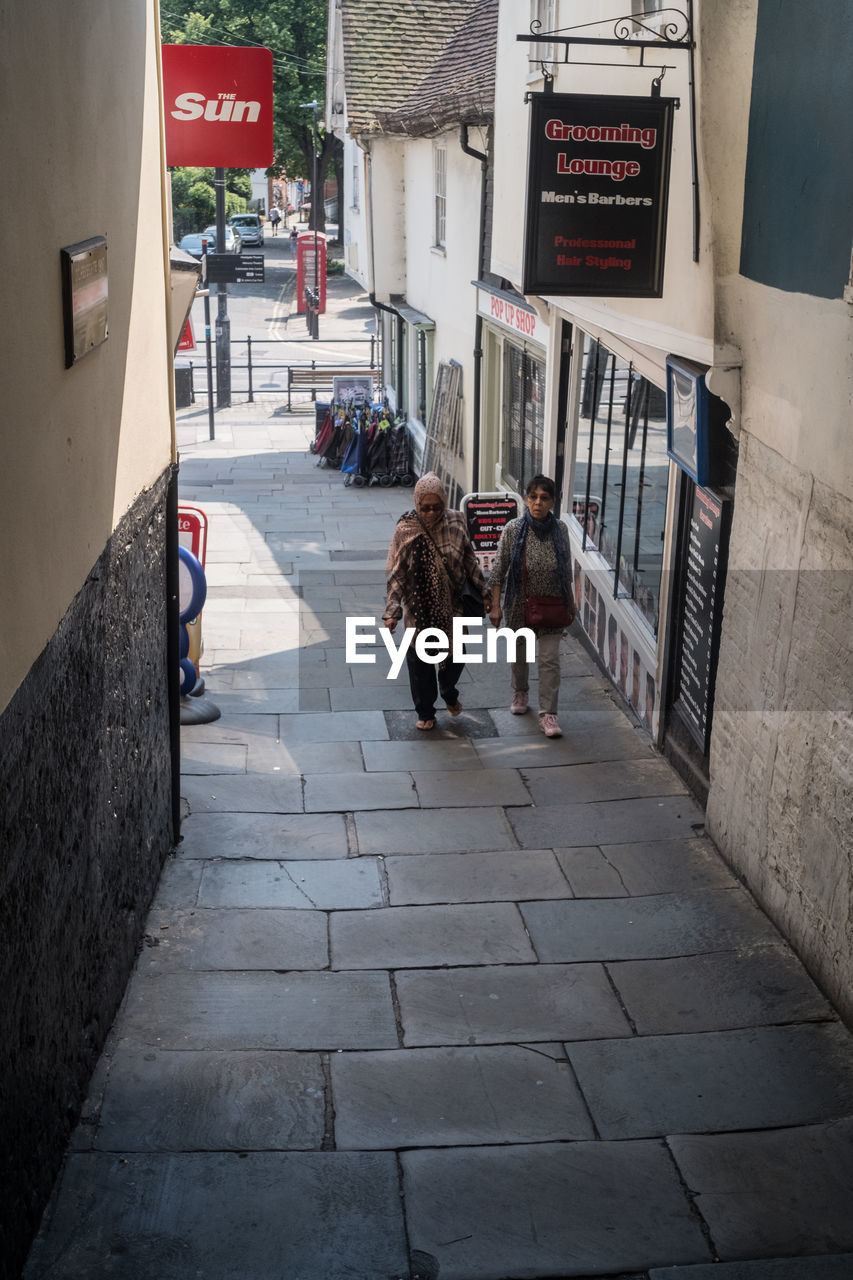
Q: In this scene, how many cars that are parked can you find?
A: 3